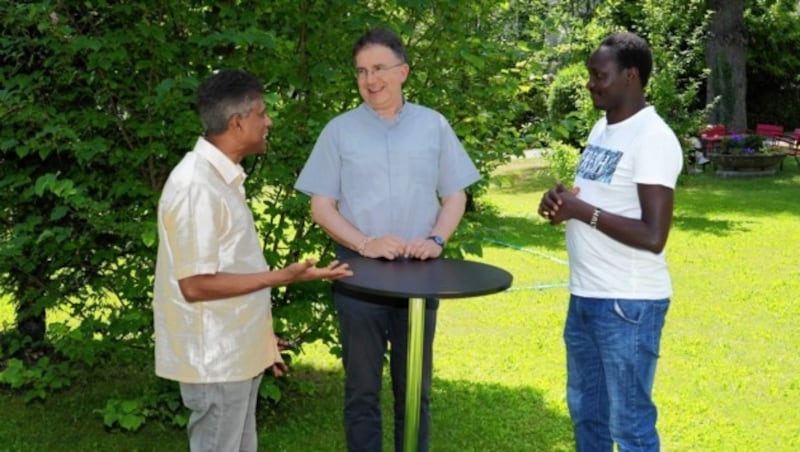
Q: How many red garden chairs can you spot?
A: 3